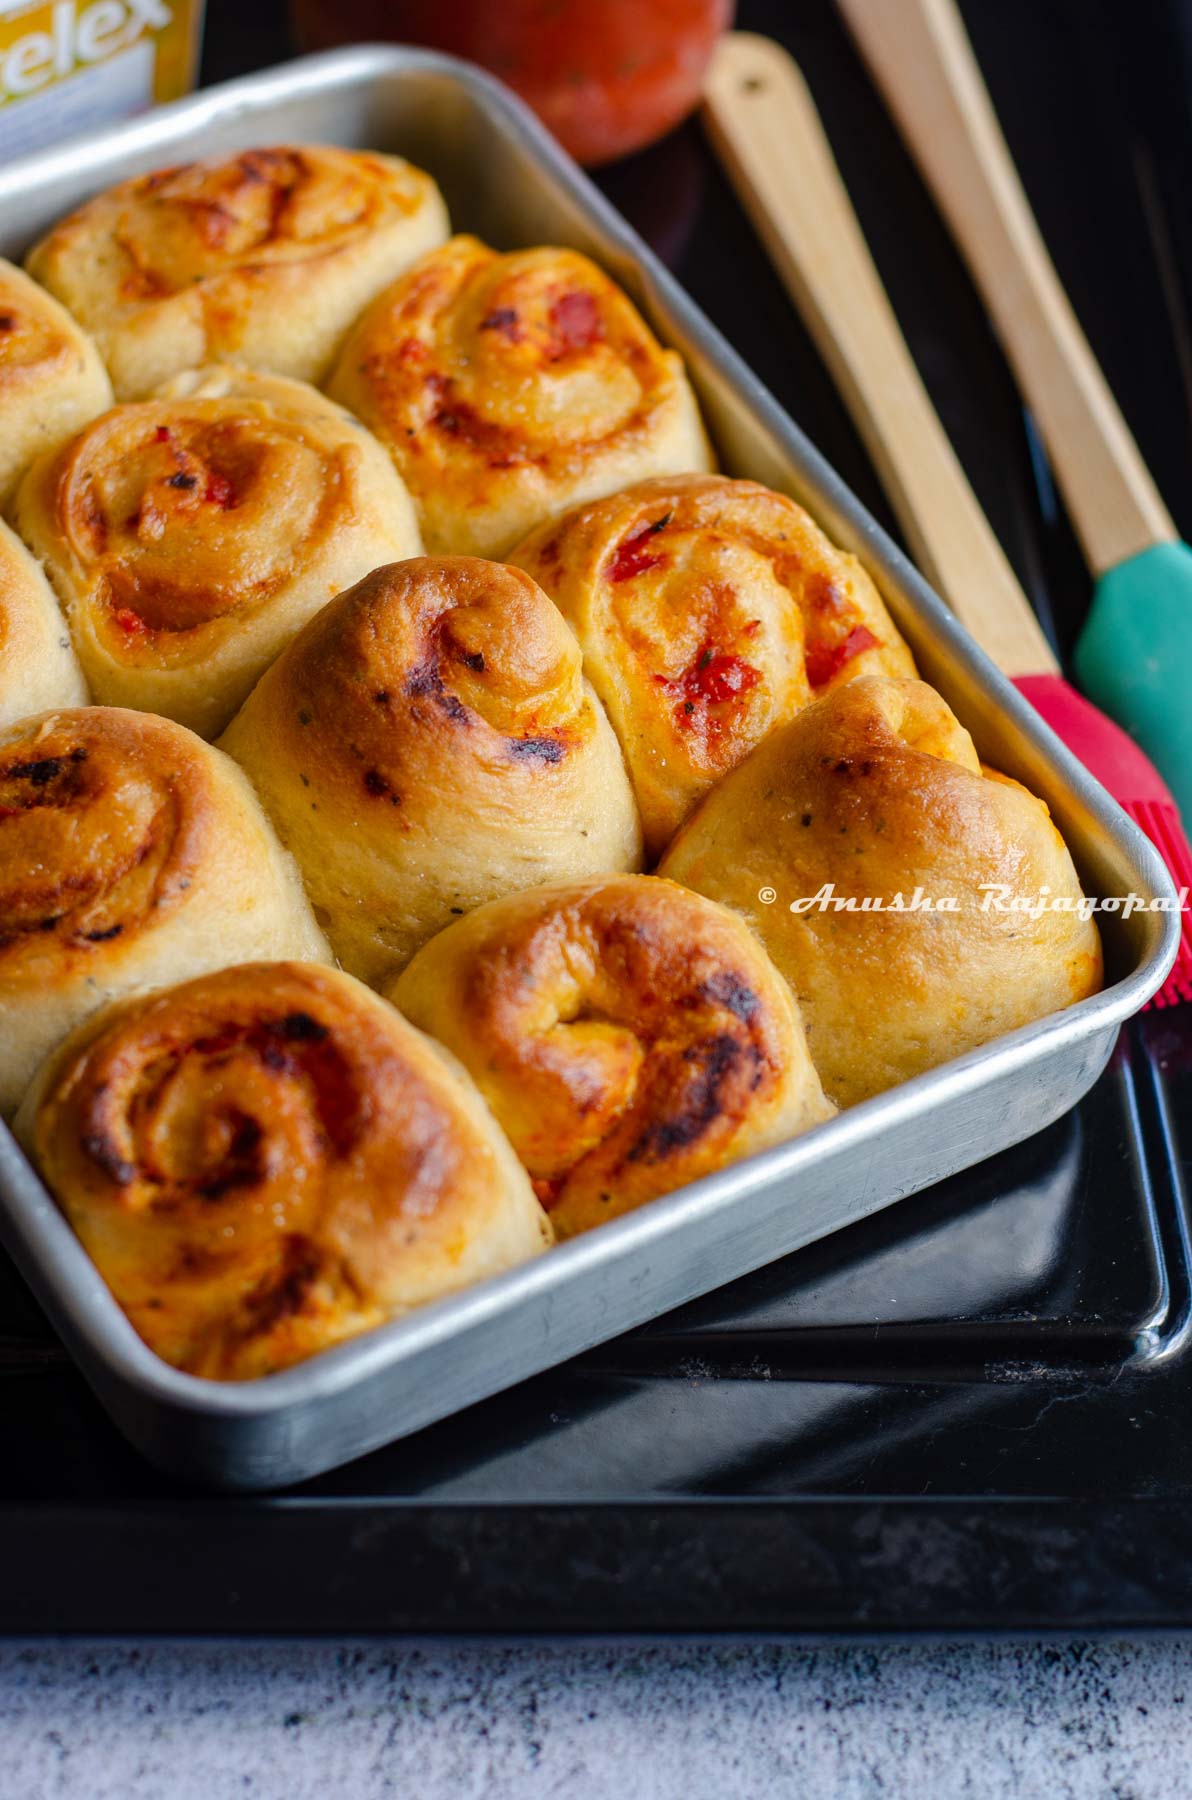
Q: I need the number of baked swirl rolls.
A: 11